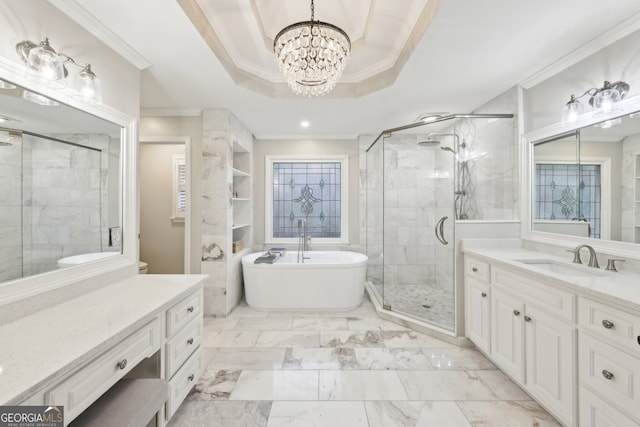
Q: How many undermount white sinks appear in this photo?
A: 1